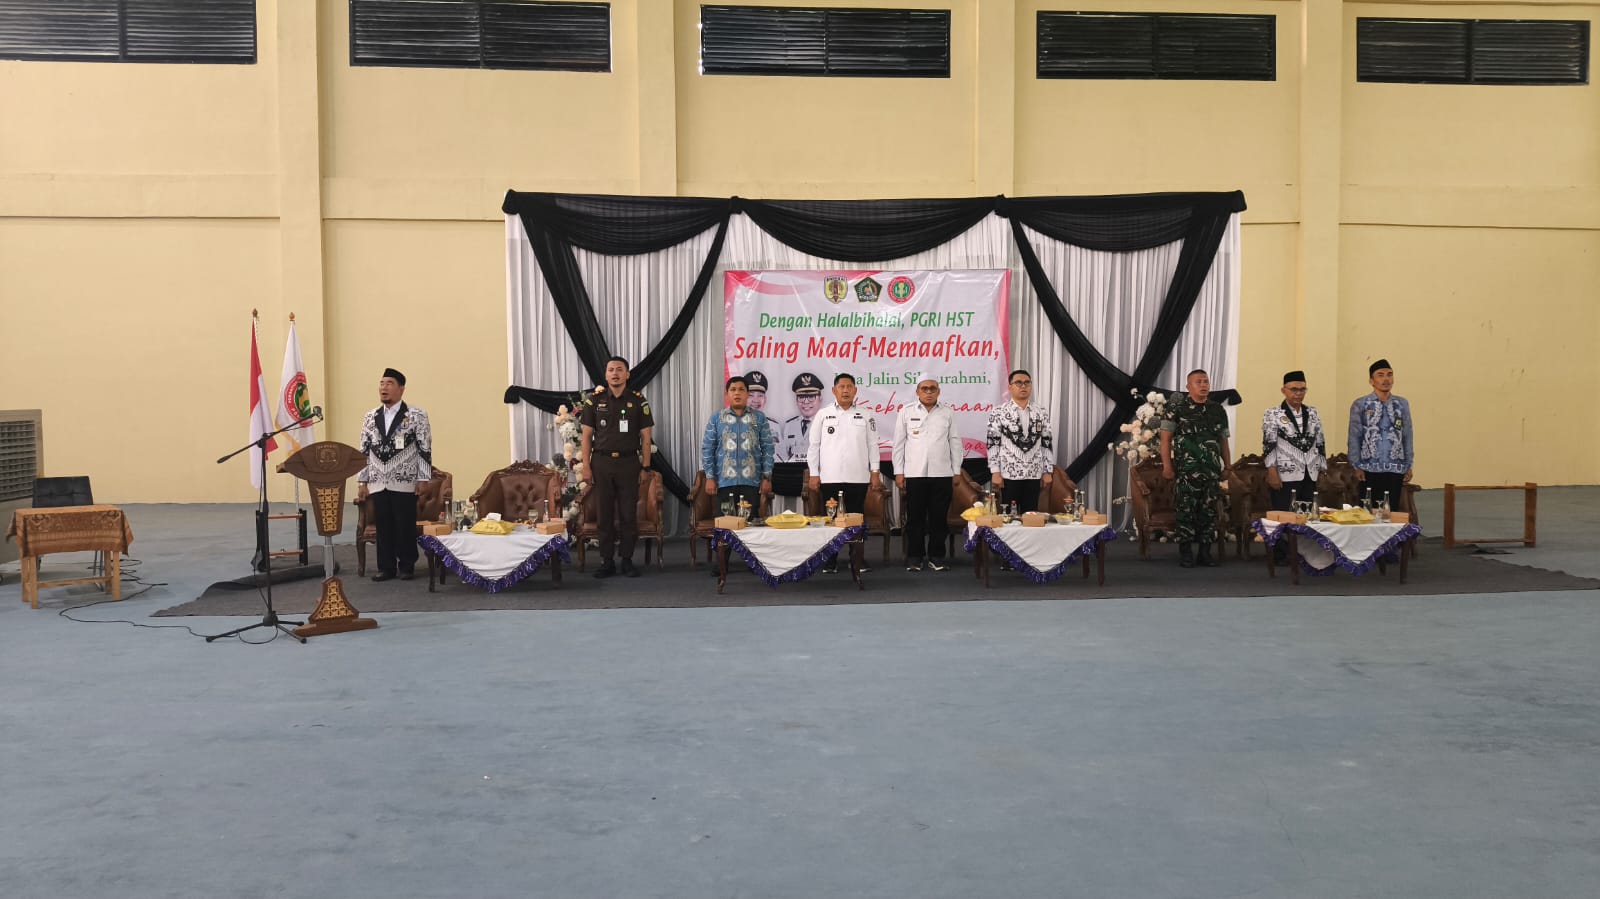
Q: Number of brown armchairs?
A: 10